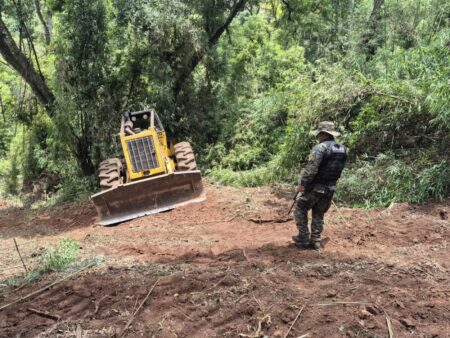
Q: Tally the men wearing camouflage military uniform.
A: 1